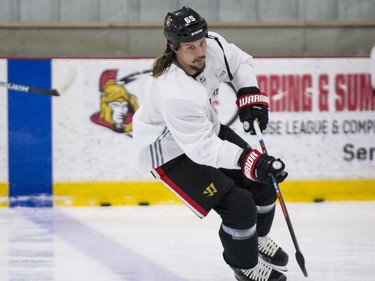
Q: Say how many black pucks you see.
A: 3